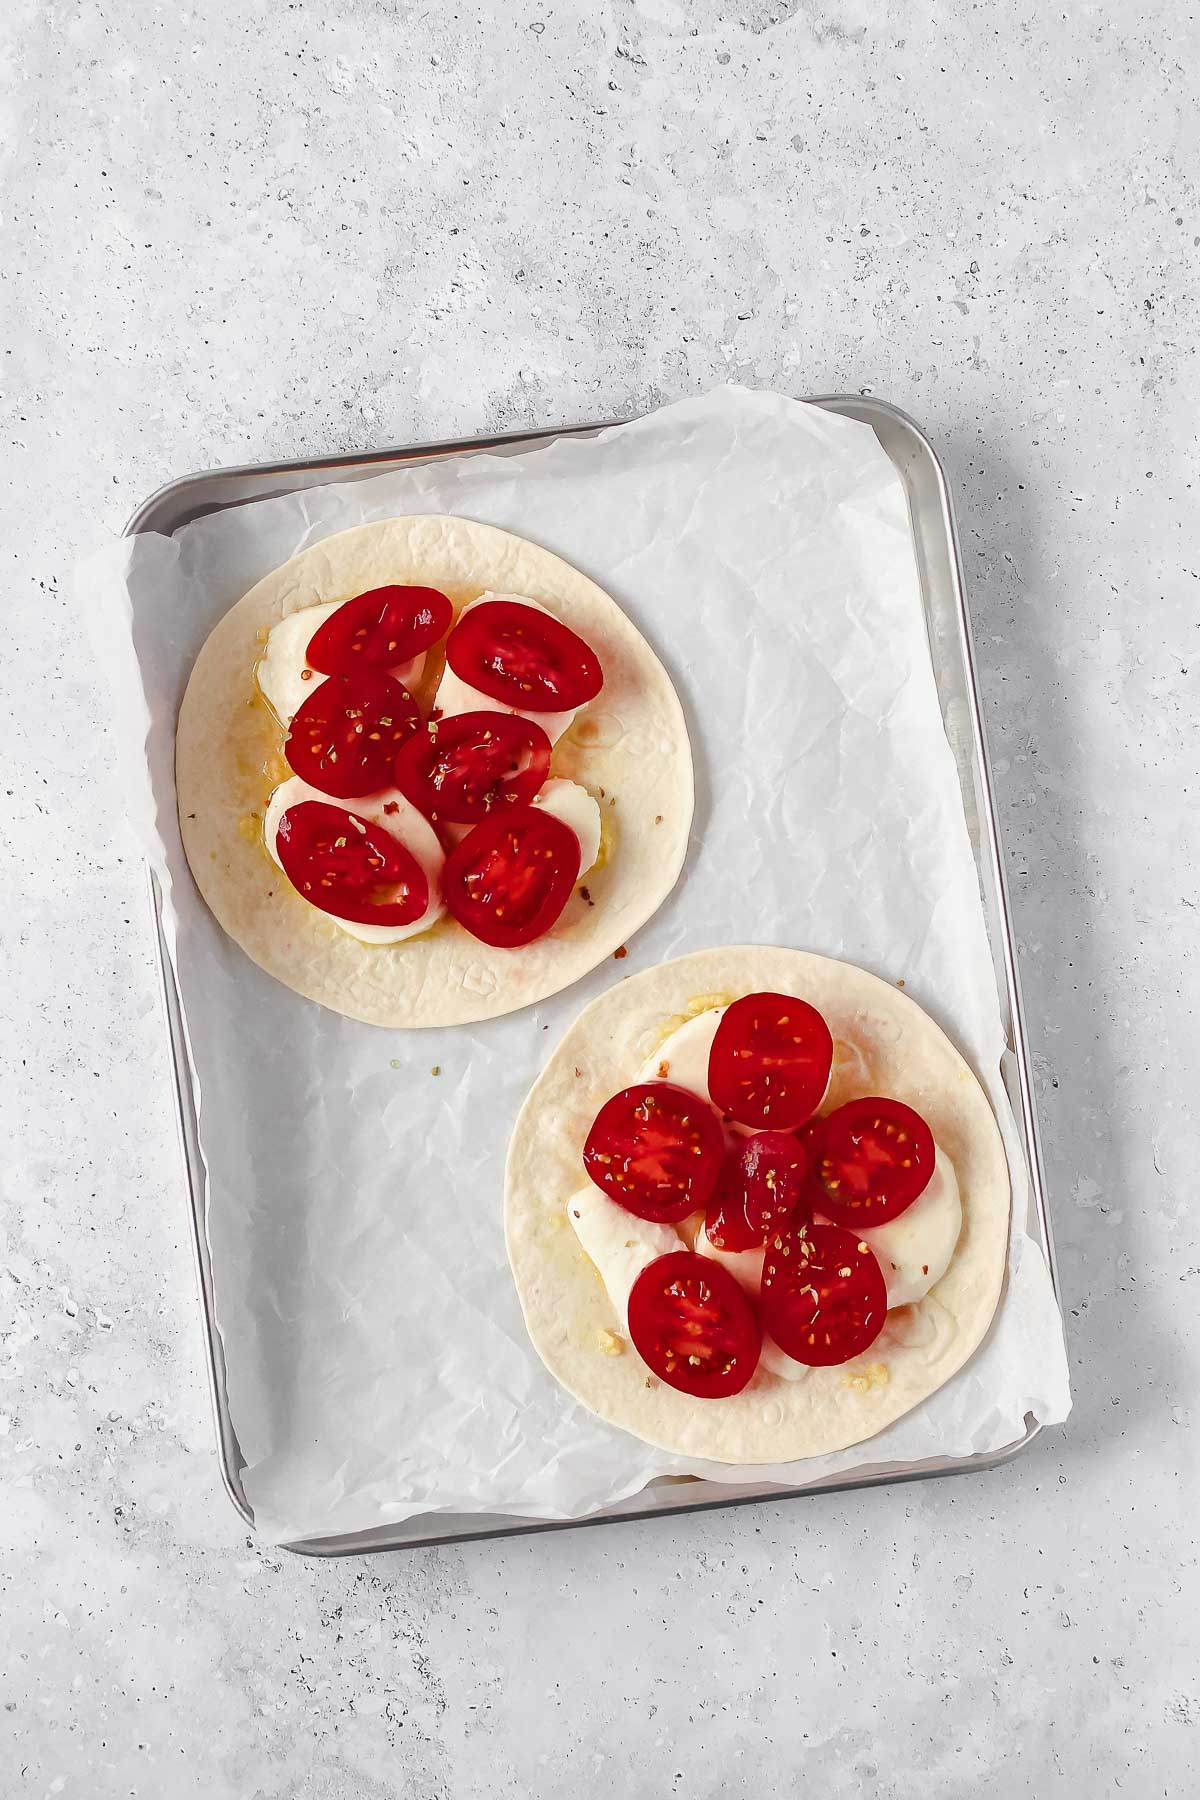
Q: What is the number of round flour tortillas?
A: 2